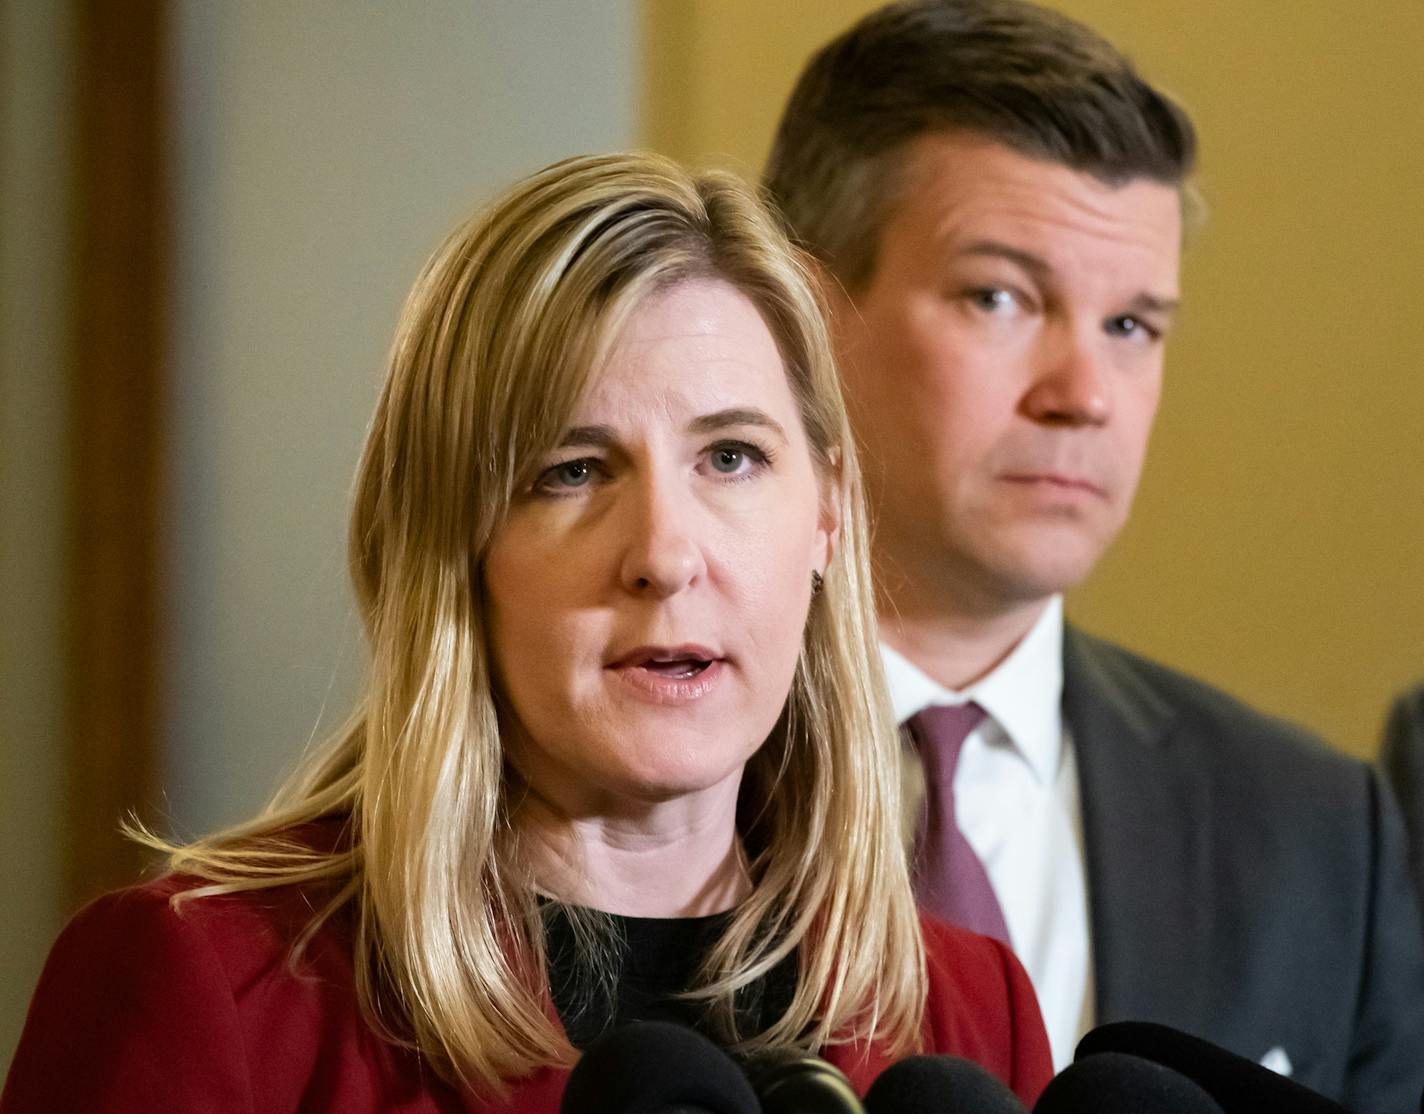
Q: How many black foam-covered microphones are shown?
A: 4